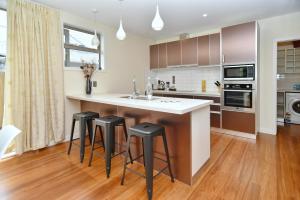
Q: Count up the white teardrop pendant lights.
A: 3